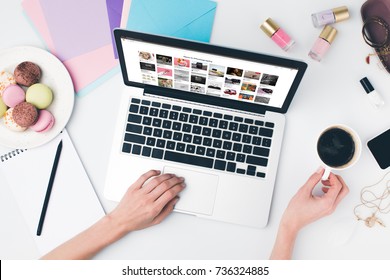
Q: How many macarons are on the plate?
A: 8